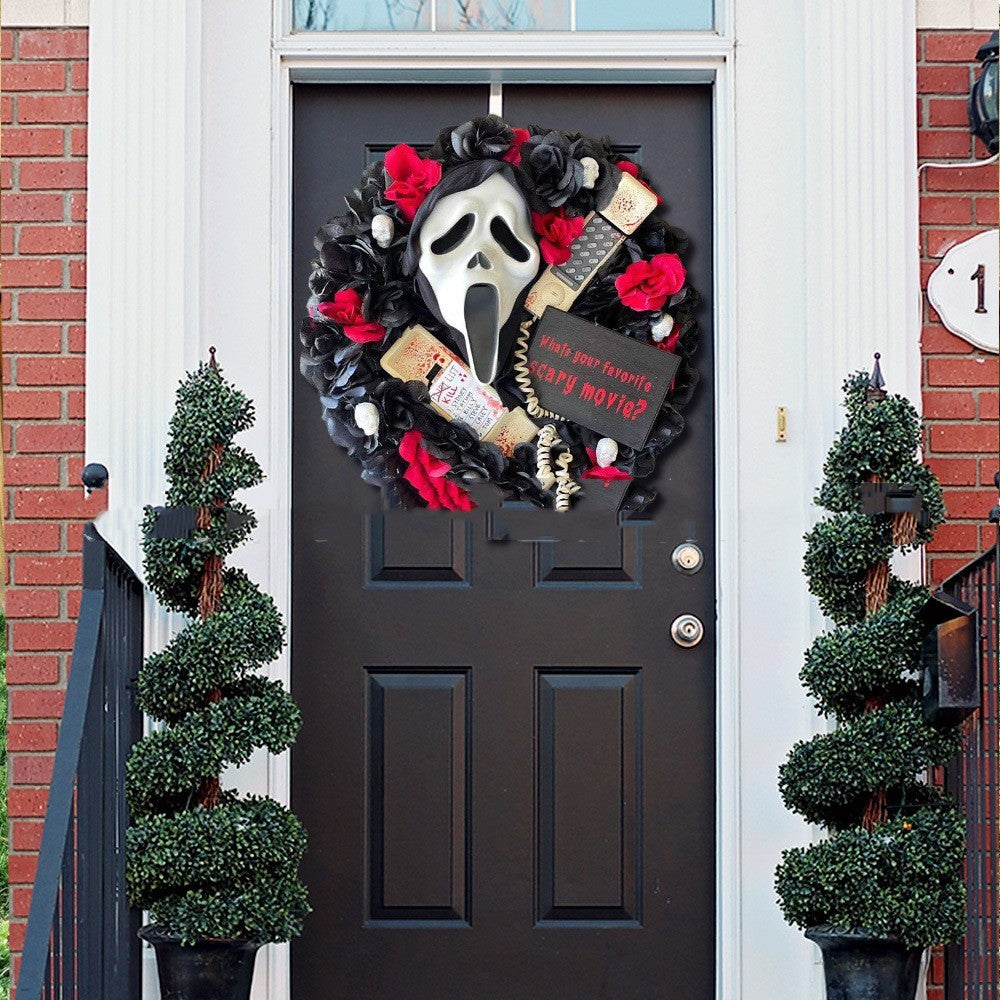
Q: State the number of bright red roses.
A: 9